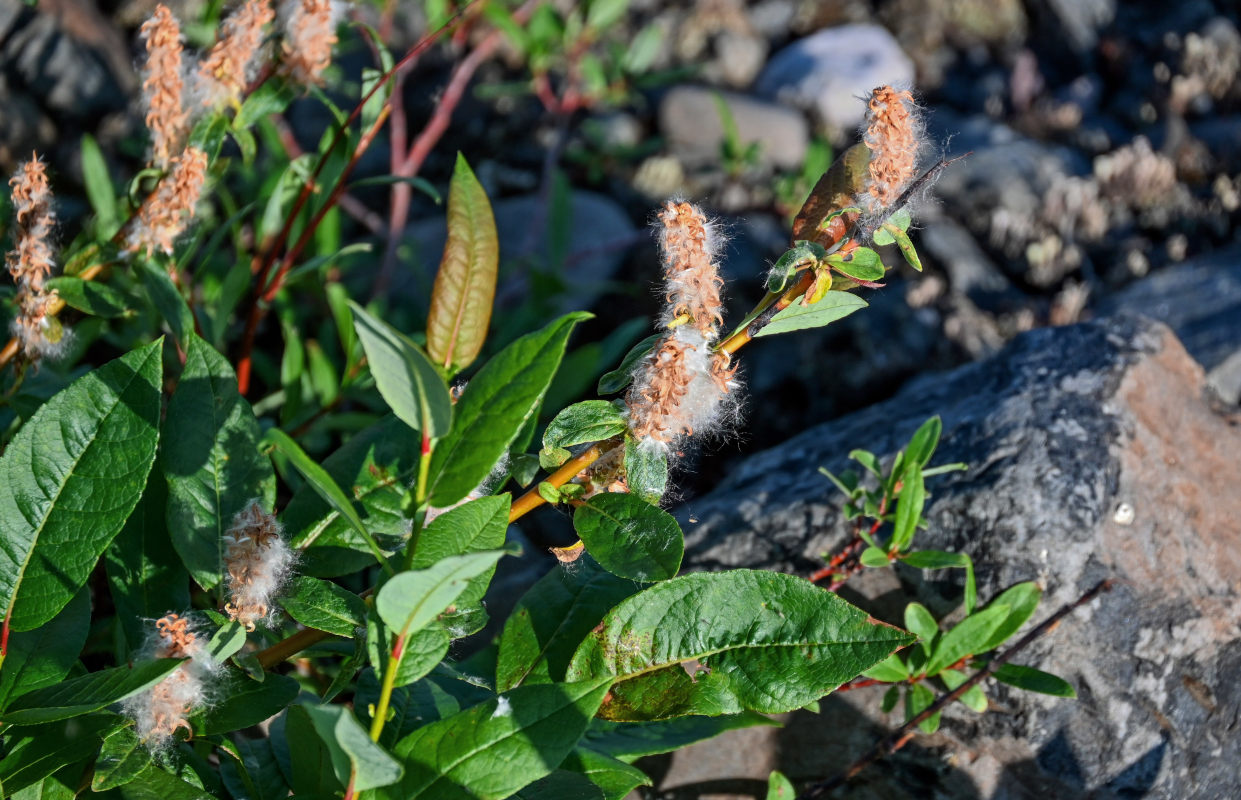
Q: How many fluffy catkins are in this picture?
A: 10